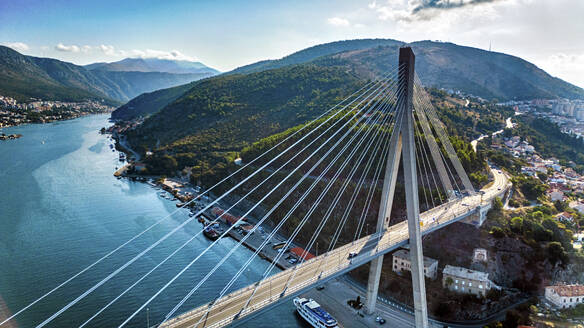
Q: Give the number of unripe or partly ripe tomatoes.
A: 0